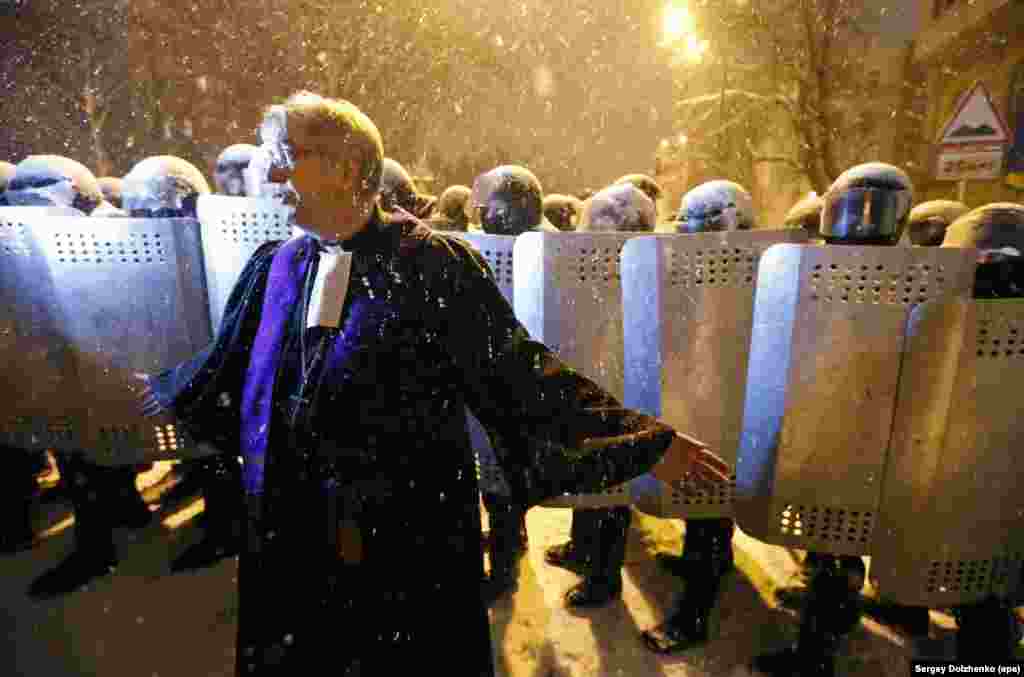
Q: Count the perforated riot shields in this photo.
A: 8